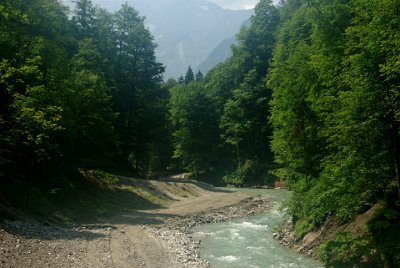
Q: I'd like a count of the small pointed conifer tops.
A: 3